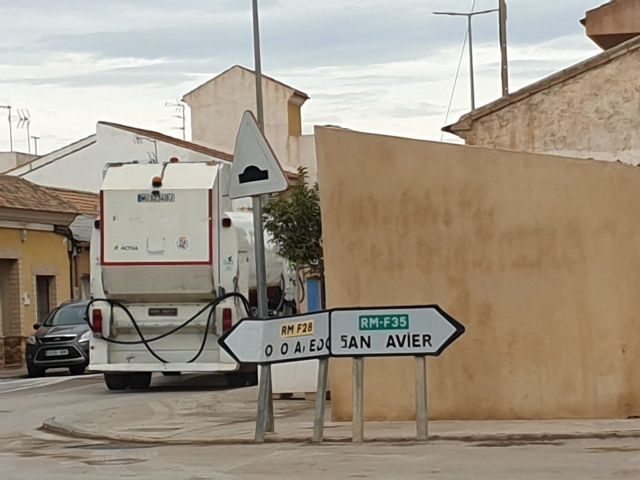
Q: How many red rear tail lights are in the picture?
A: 2